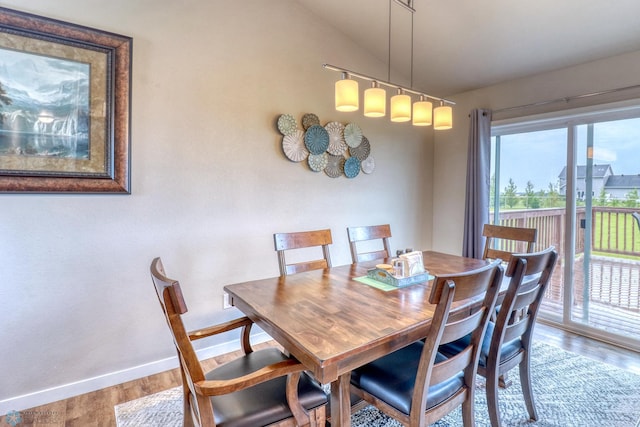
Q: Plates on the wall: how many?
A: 11